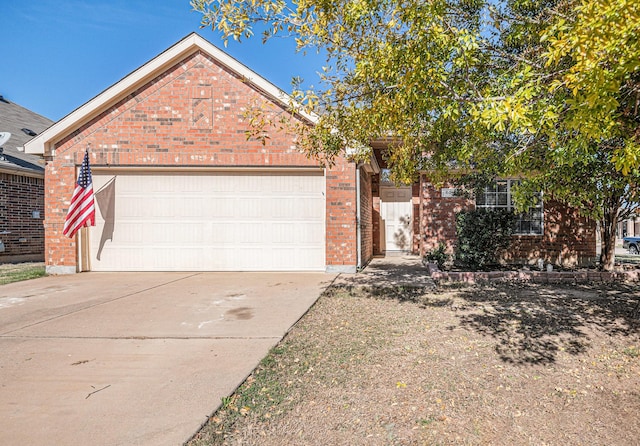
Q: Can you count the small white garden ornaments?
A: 2